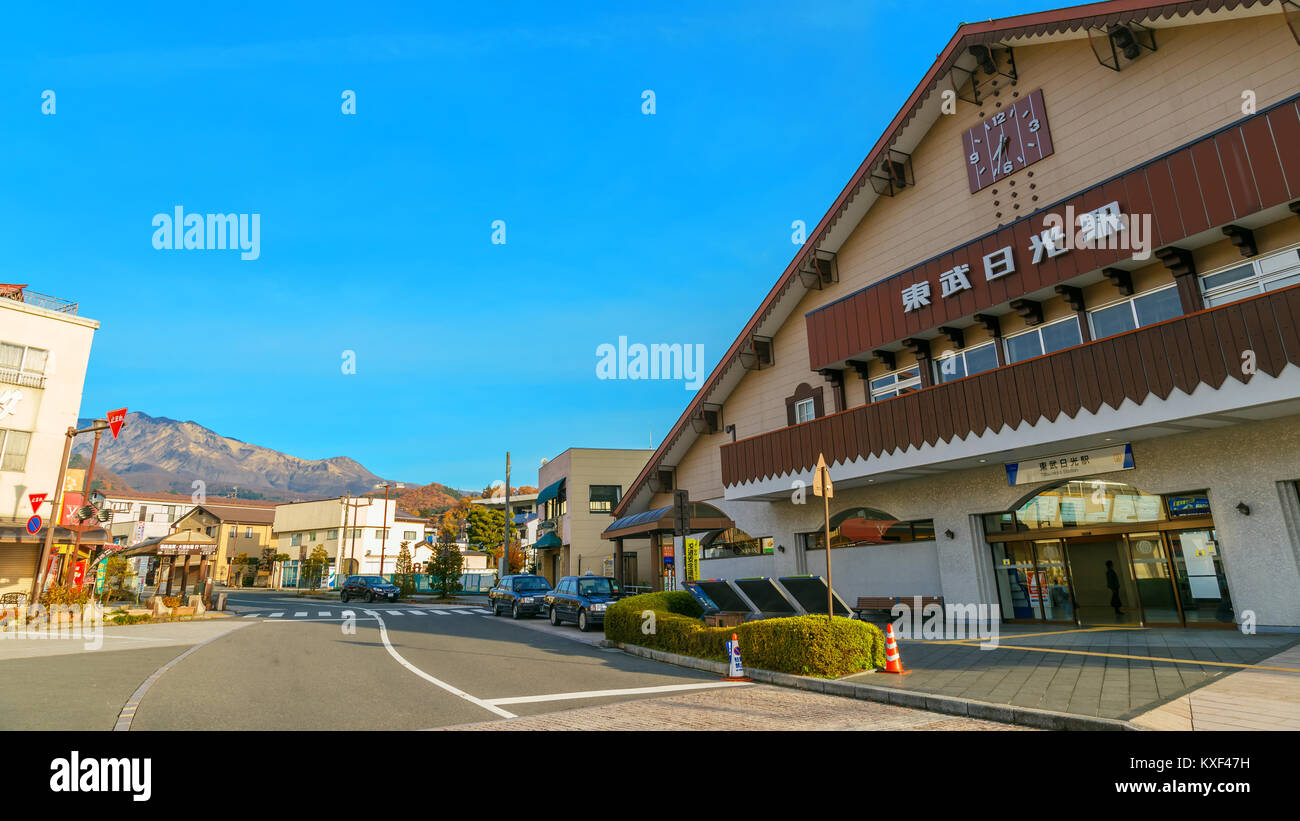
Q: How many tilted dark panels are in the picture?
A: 3